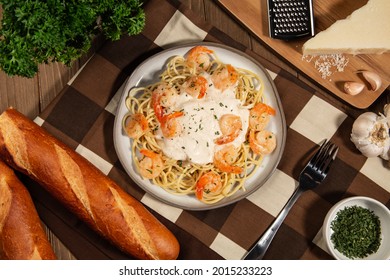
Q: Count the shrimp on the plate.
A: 12